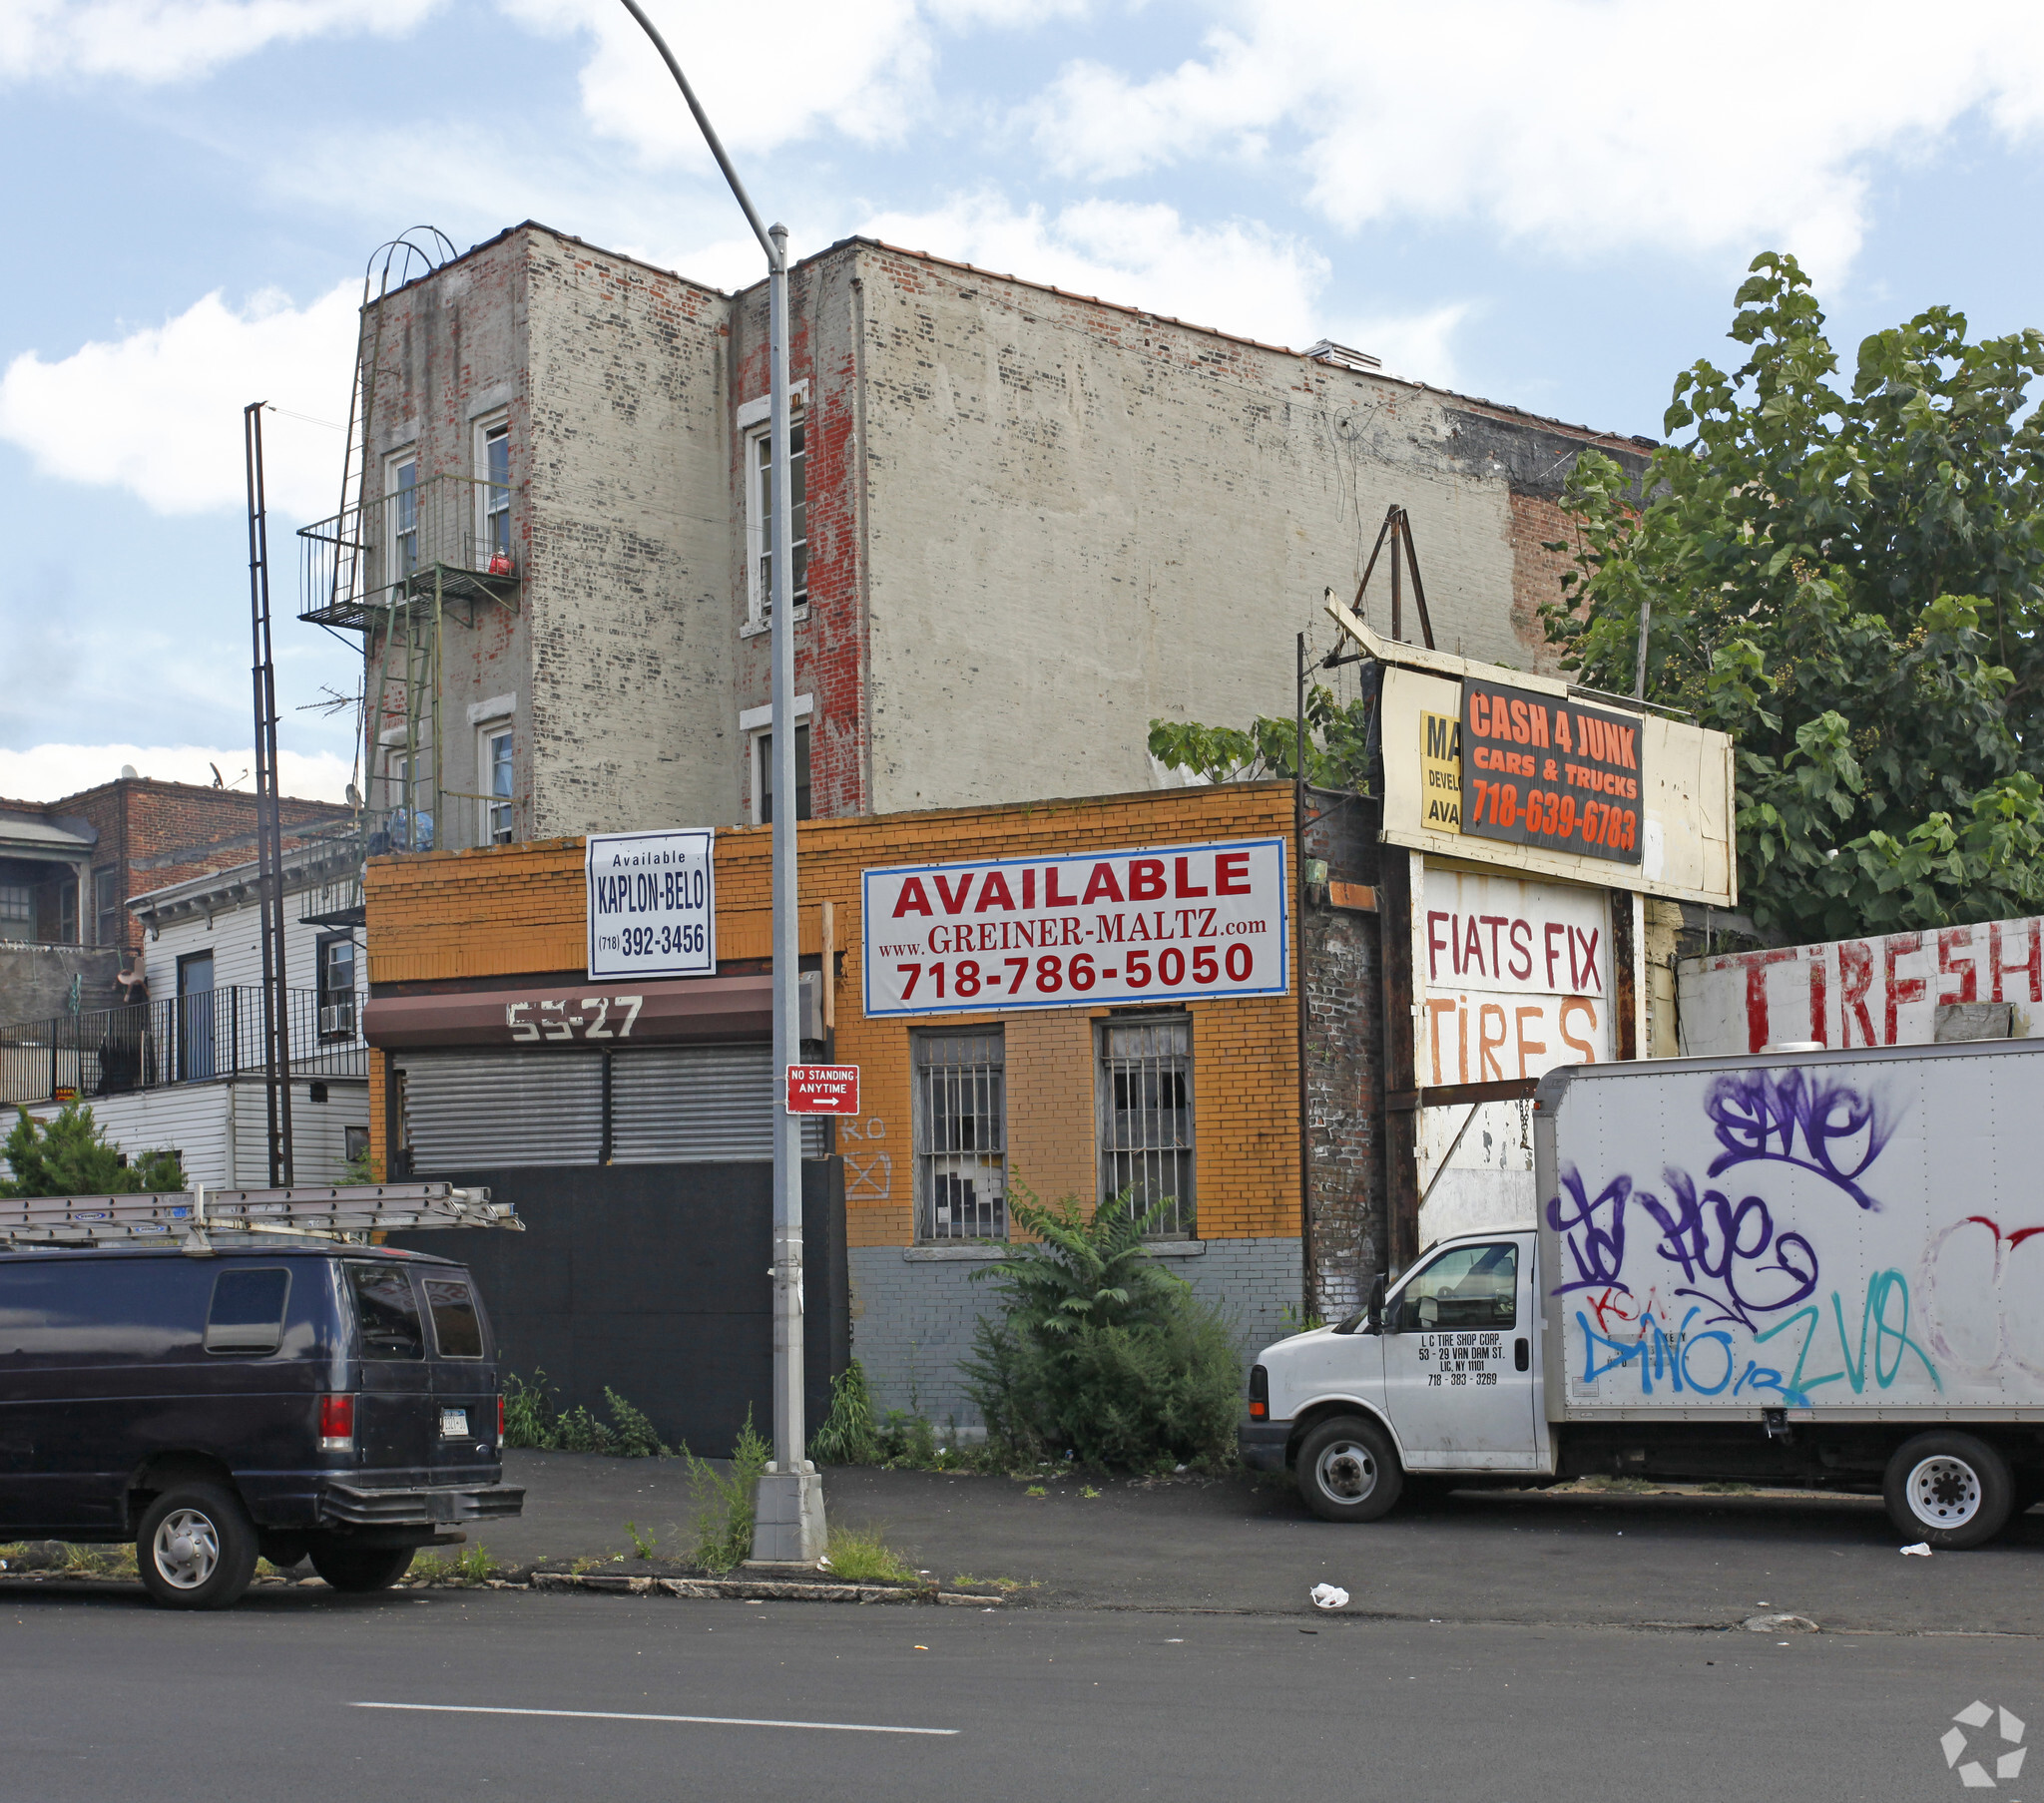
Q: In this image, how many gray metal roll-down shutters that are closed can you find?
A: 2